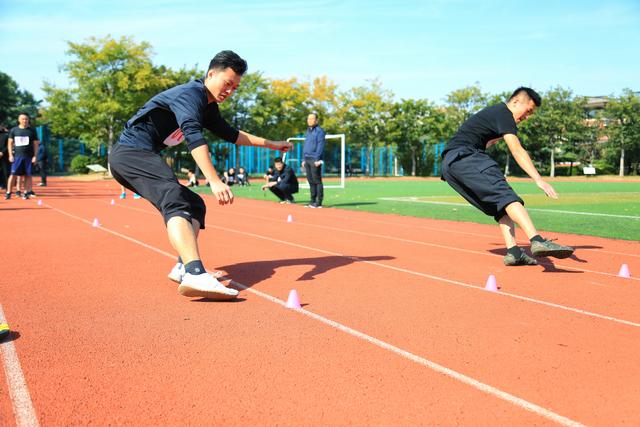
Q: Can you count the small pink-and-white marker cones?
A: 7